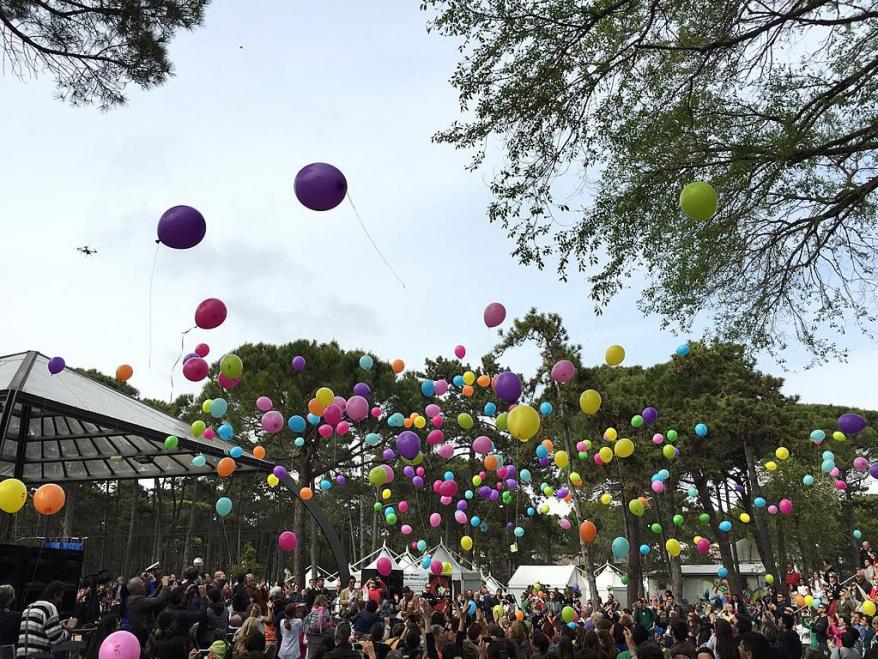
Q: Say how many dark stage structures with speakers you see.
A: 1